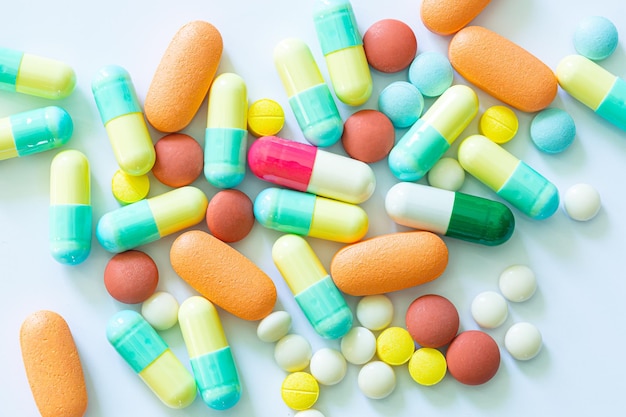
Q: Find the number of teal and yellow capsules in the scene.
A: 15